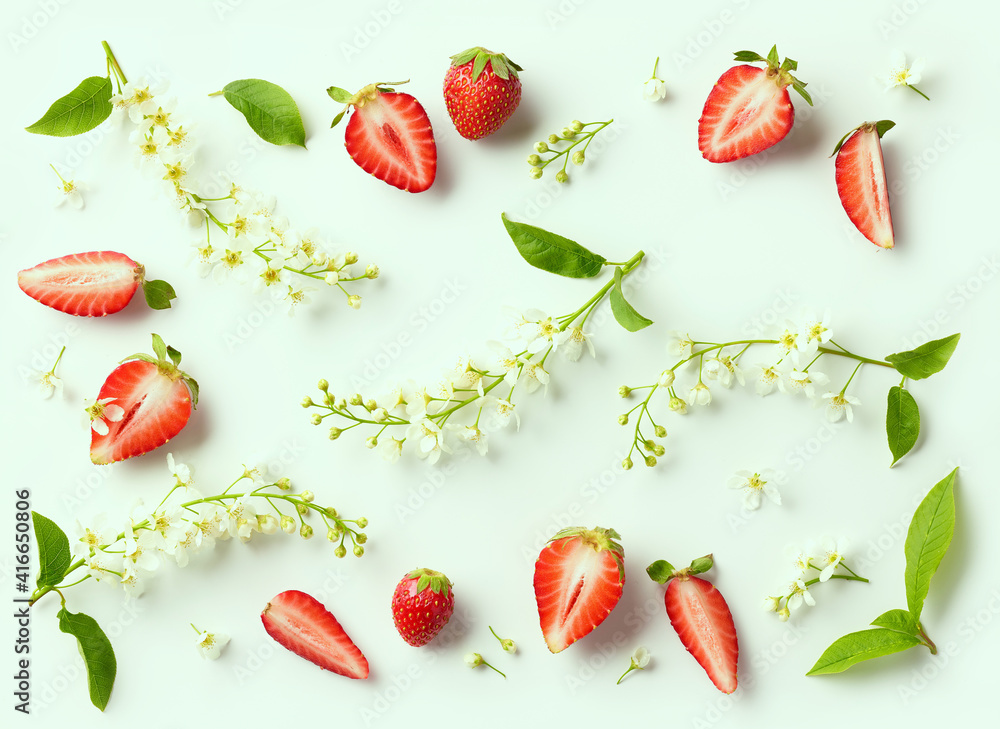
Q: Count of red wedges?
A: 8